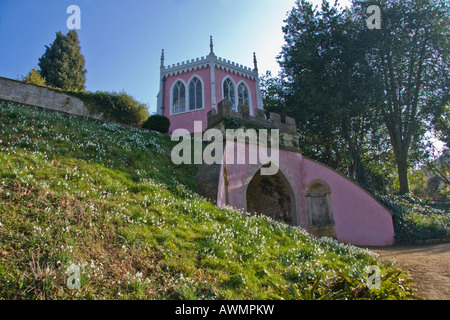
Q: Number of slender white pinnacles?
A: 3